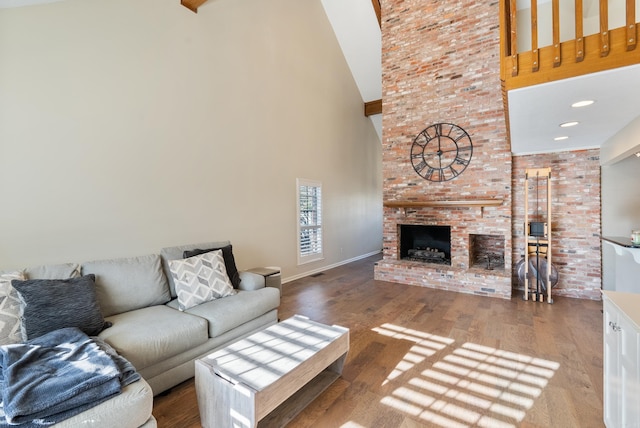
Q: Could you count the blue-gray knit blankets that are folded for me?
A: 1